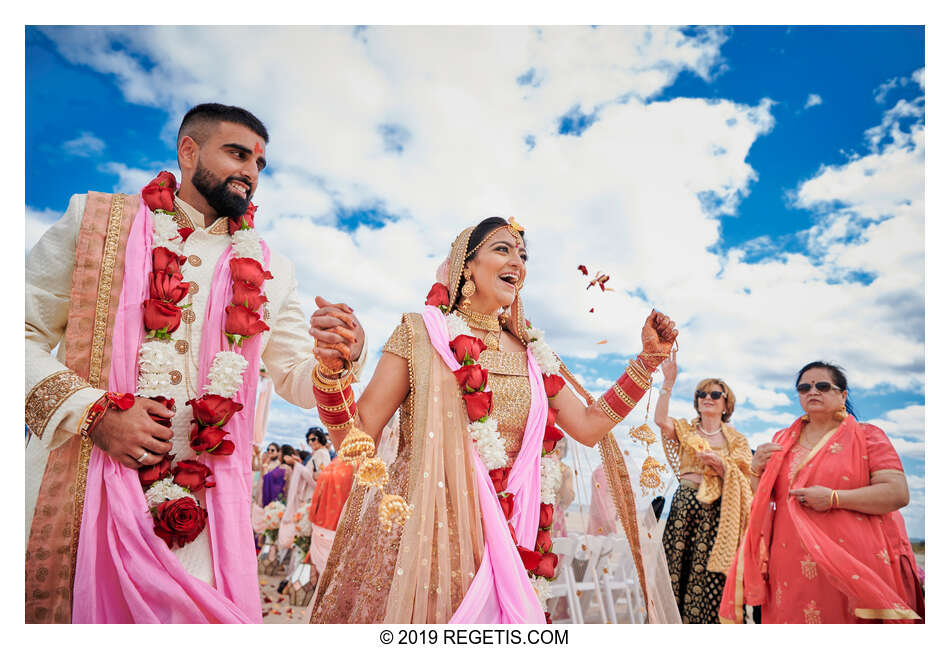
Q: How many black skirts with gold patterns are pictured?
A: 1